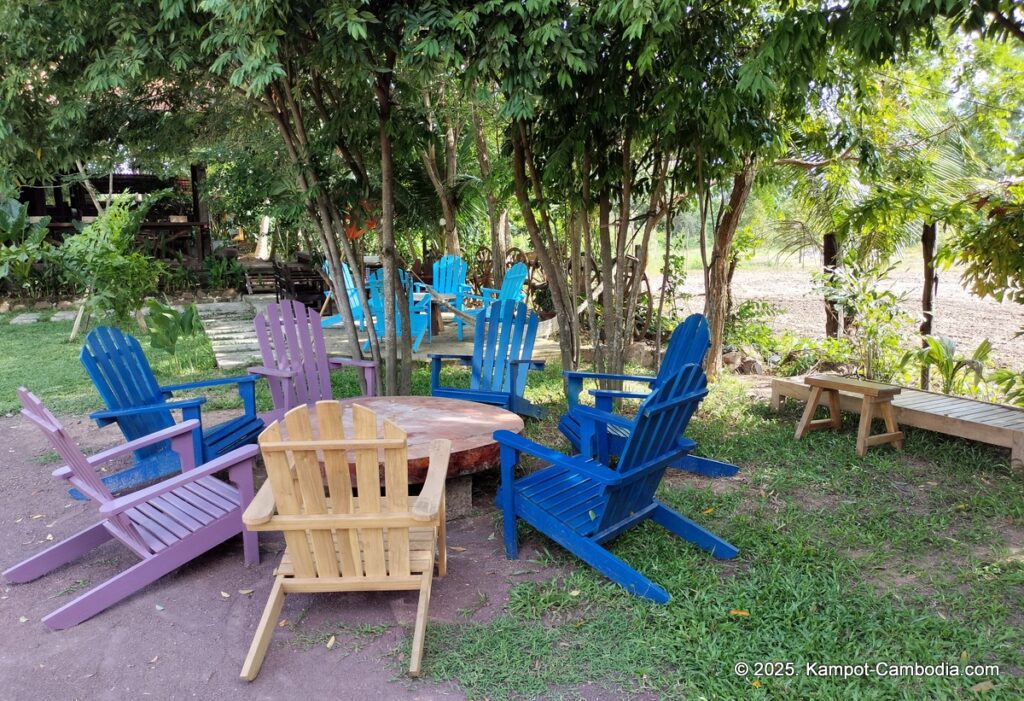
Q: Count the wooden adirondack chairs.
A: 11